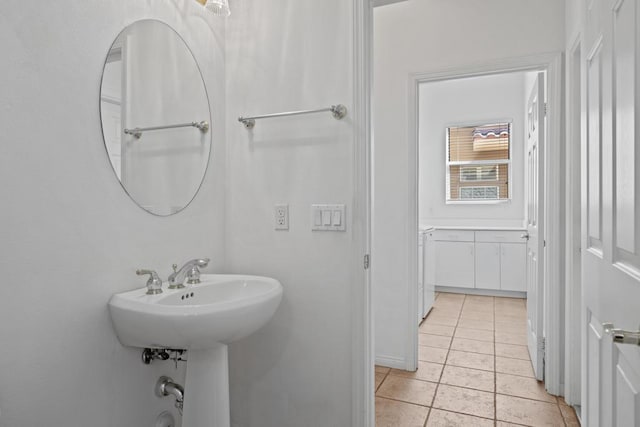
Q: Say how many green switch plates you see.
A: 0